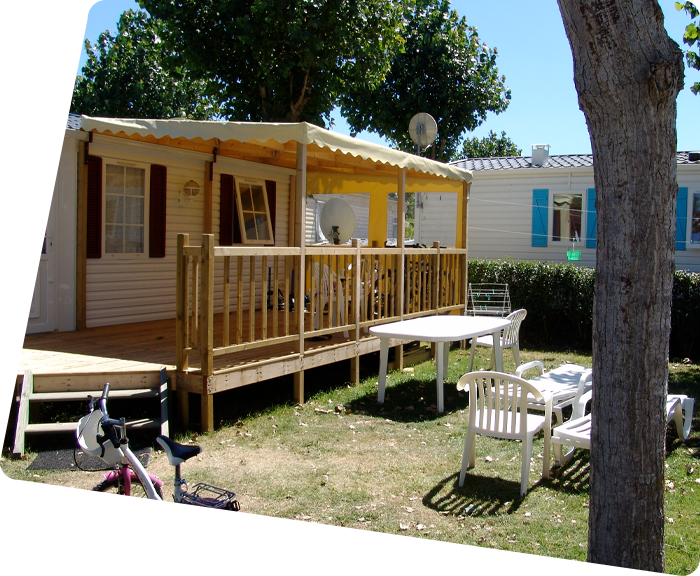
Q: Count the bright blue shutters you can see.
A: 3